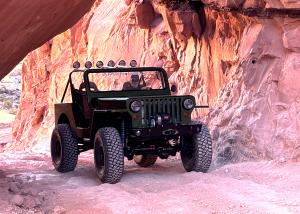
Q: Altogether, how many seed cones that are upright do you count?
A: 0